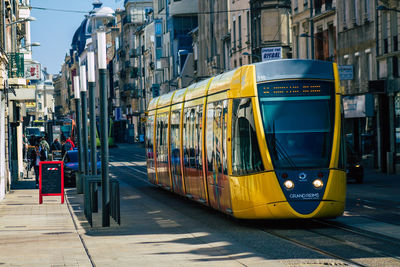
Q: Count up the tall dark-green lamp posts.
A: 4